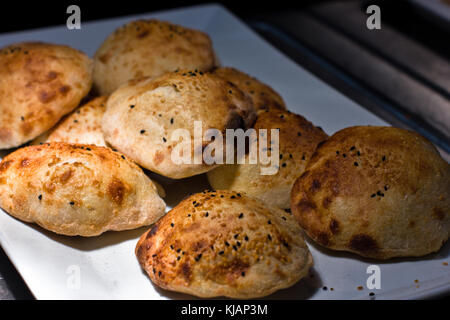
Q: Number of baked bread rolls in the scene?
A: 9